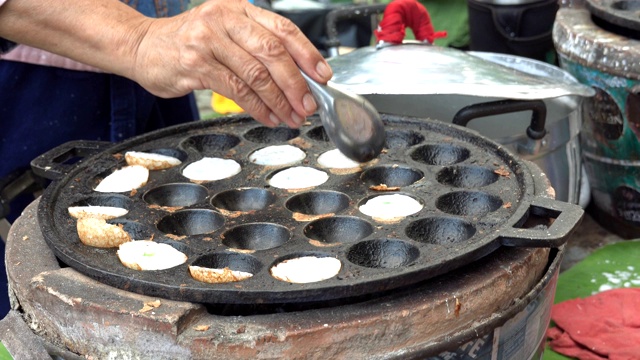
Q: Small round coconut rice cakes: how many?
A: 12